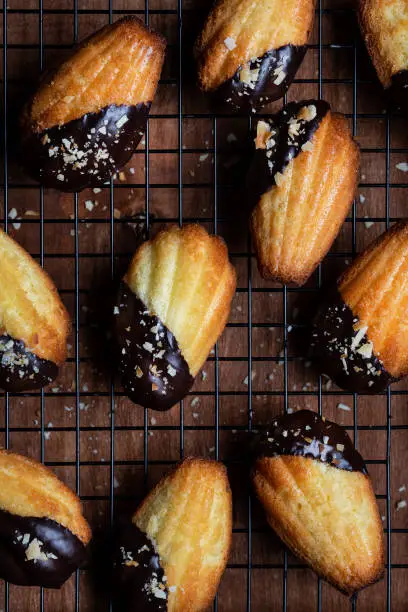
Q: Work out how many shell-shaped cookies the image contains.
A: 10